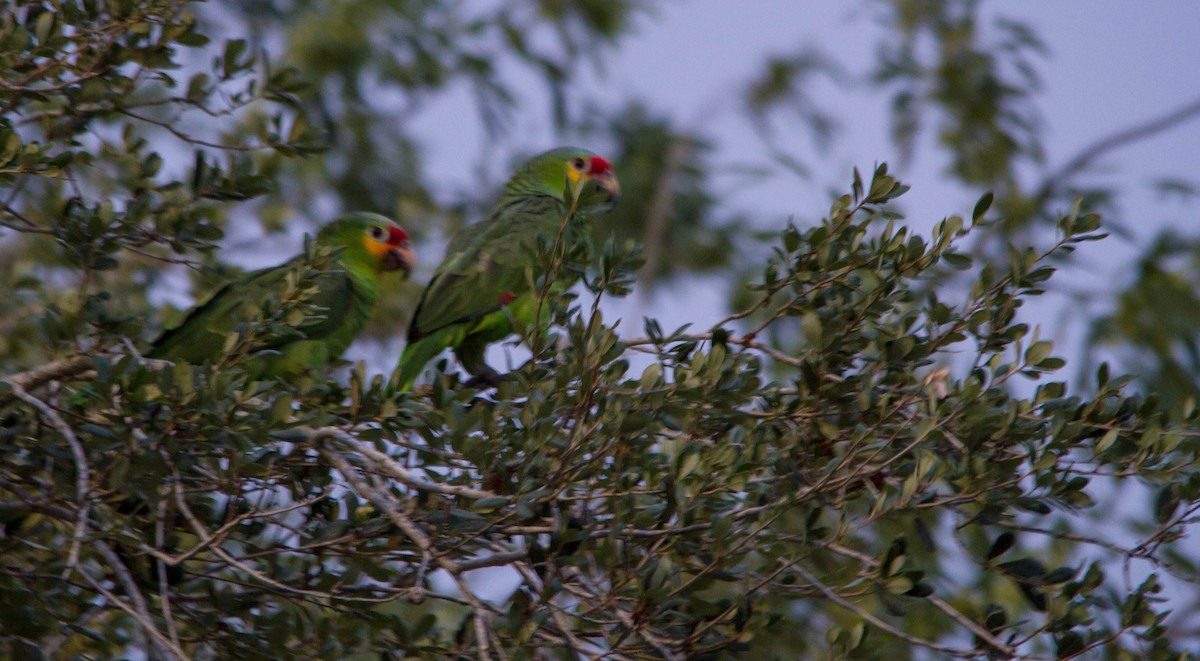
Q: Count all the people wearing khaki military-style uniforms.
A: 0